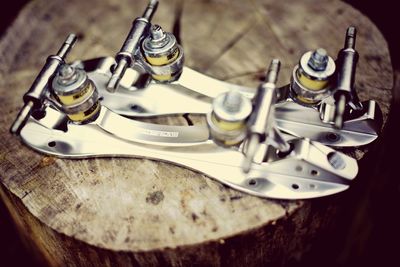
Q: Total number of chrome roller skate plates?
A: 2